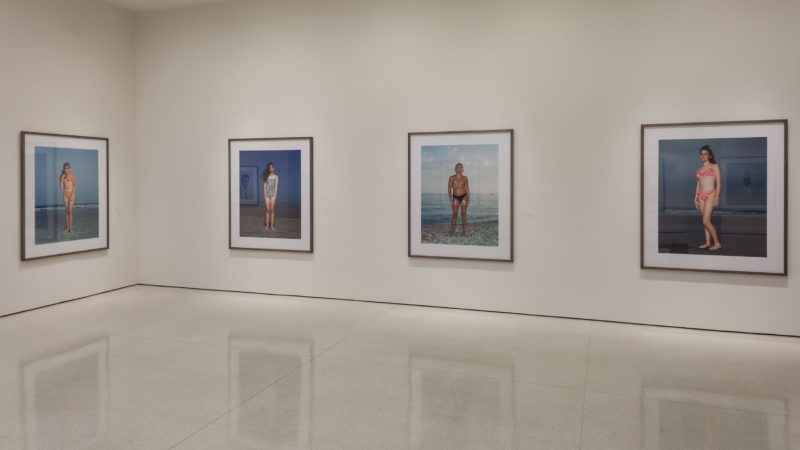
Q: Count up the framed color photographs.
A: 4